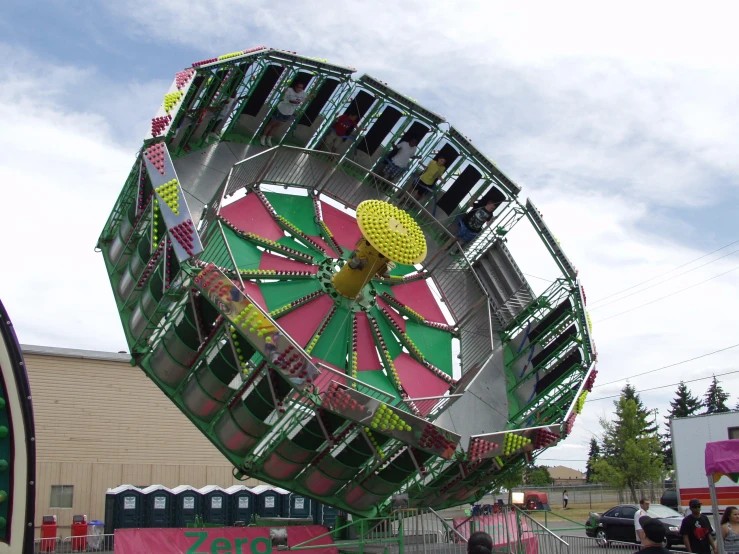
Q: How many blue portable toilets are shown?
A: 8